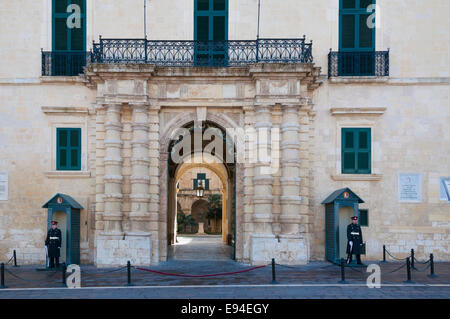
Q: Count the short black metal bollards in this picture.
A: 10